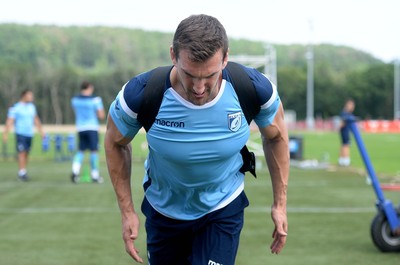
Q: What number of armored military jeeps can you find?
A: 0